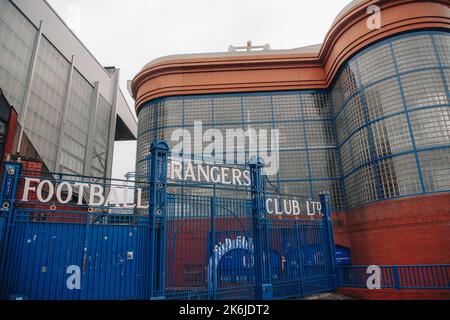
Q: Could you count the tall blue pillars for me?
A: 4